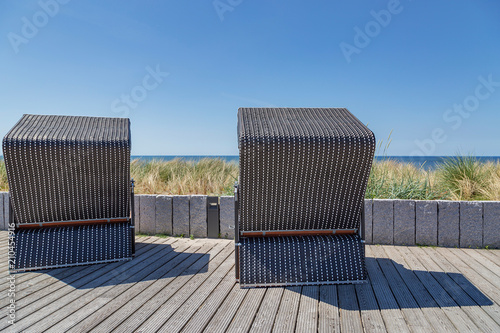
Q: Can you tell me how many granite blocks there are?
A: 15